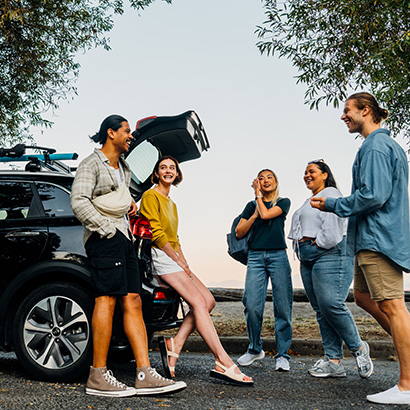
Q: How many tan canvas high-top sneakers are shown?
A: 2